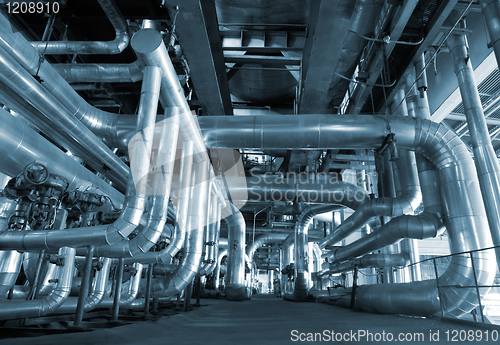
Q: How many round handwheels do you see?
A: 1